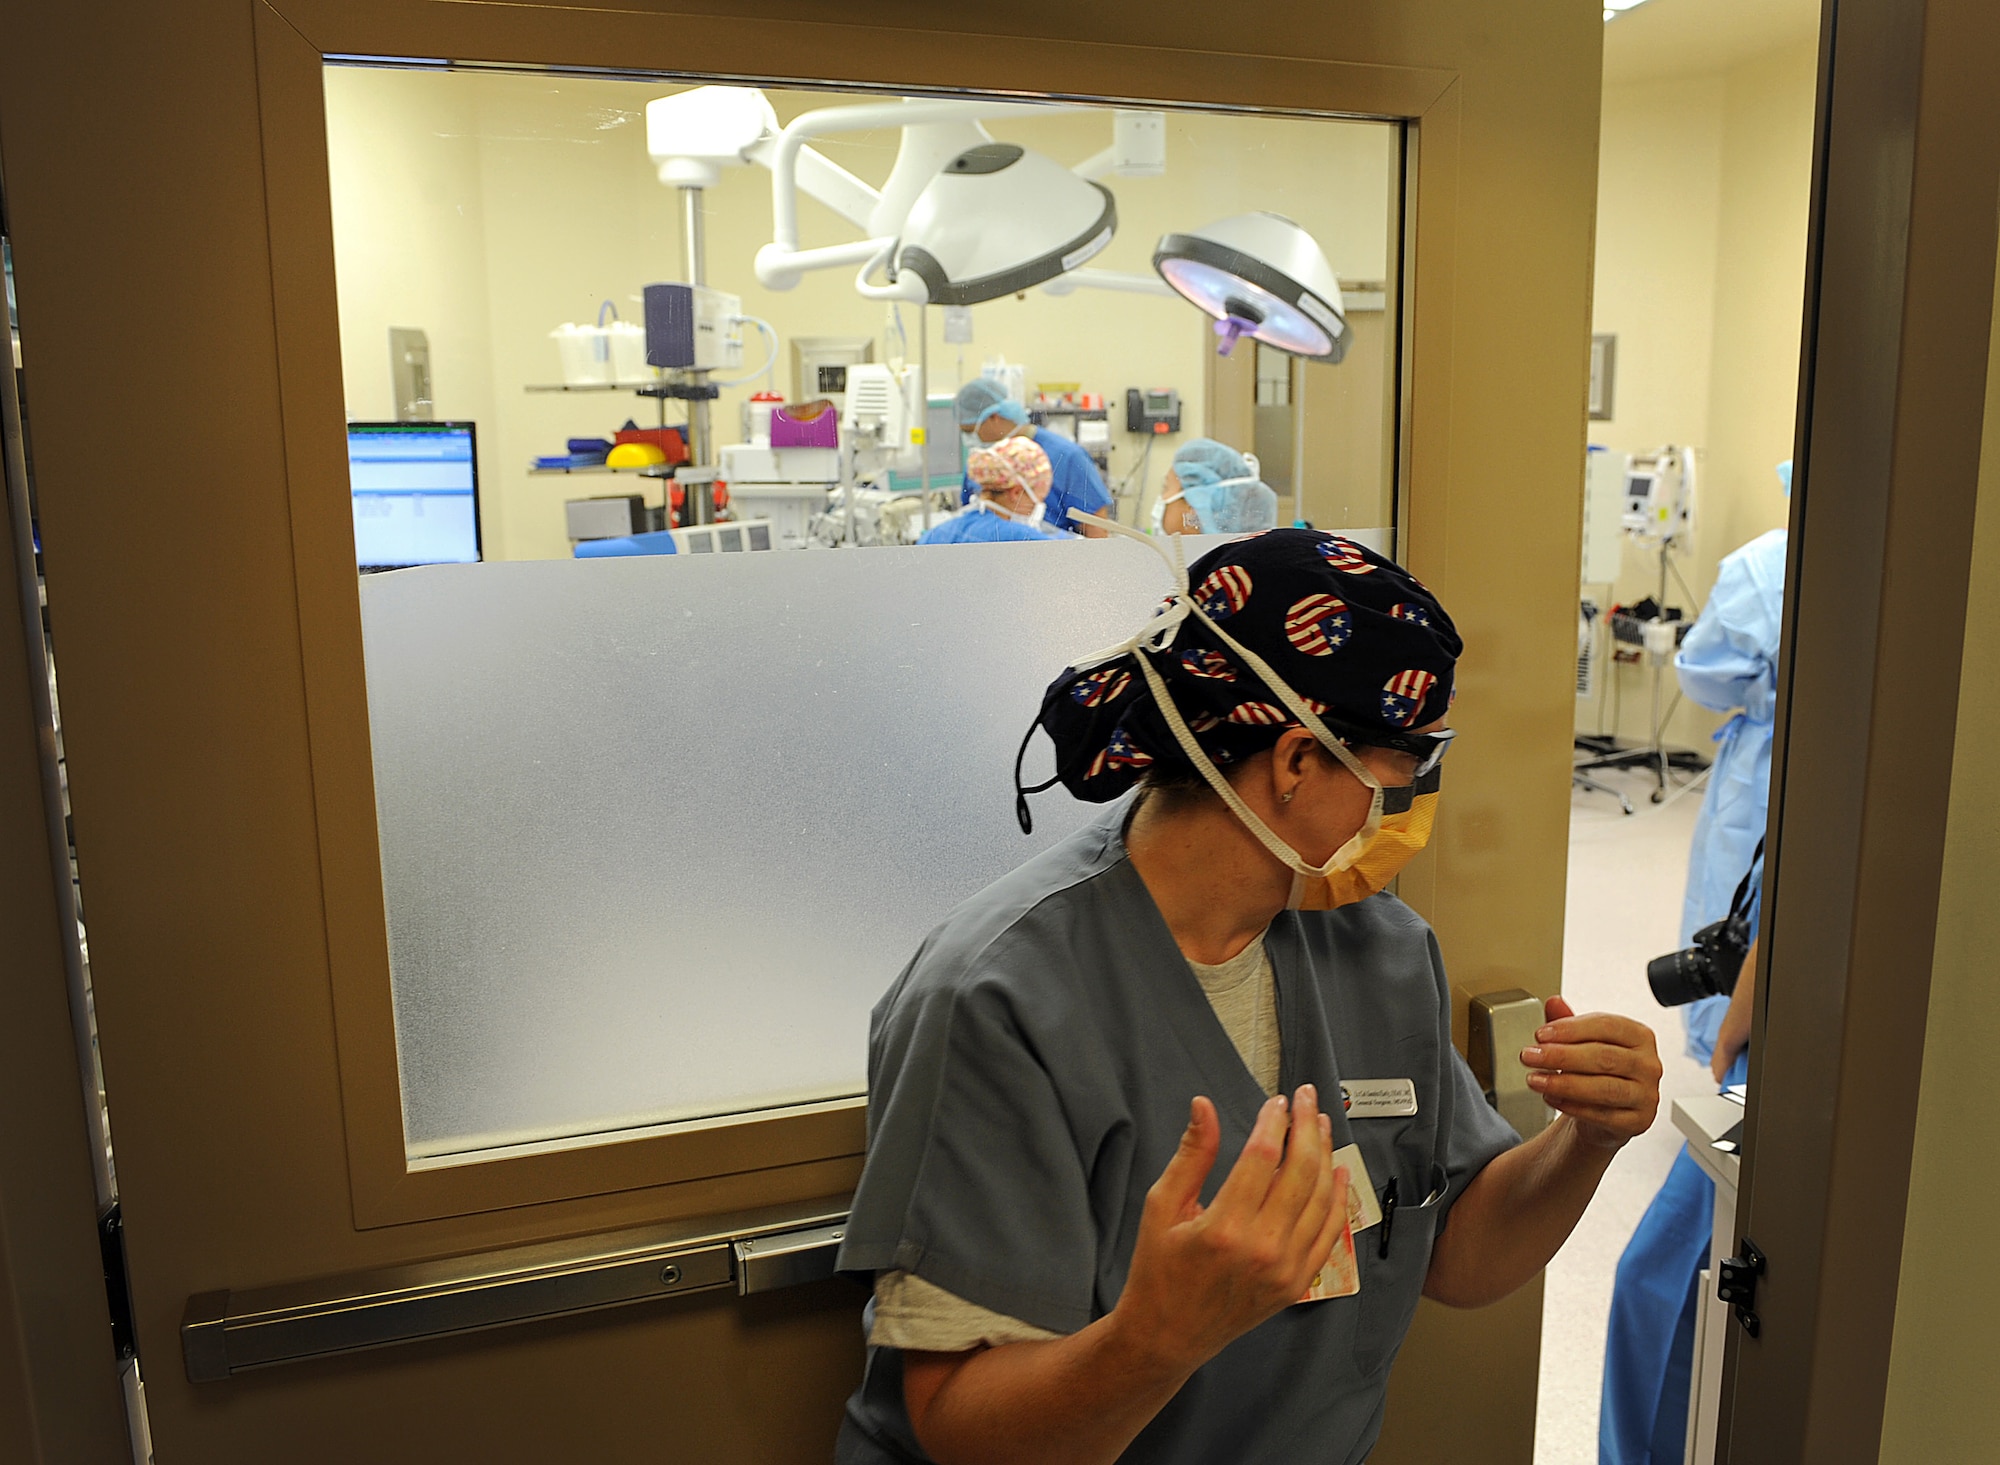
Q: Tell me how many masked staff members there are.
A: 4